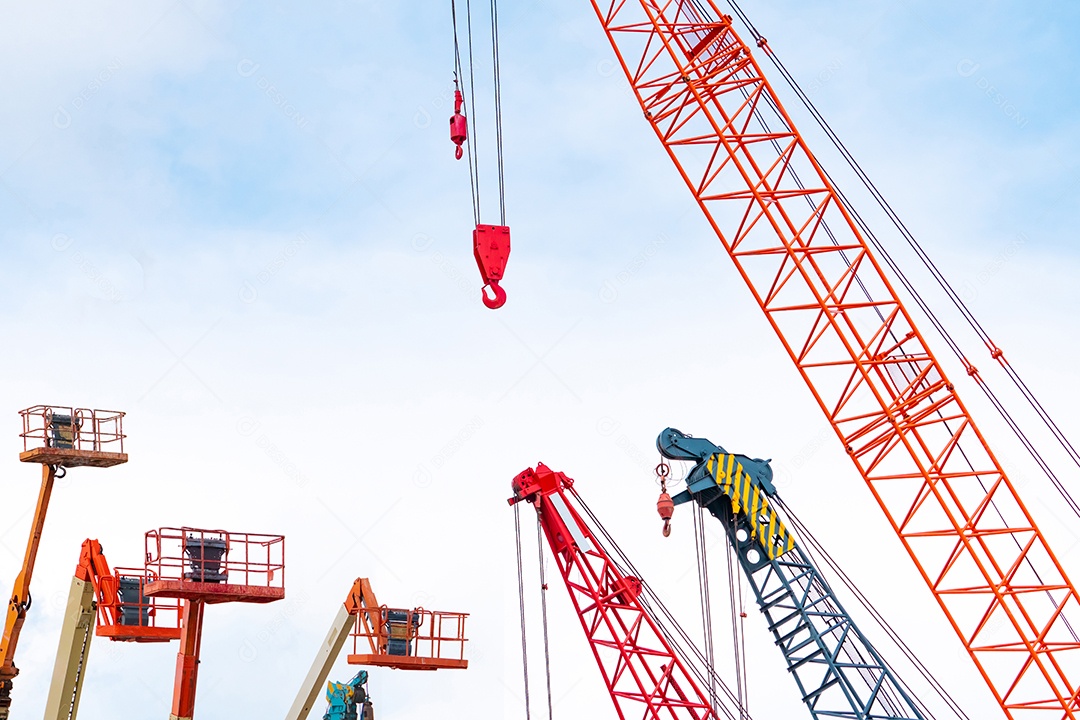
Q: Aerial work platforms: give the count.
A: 4